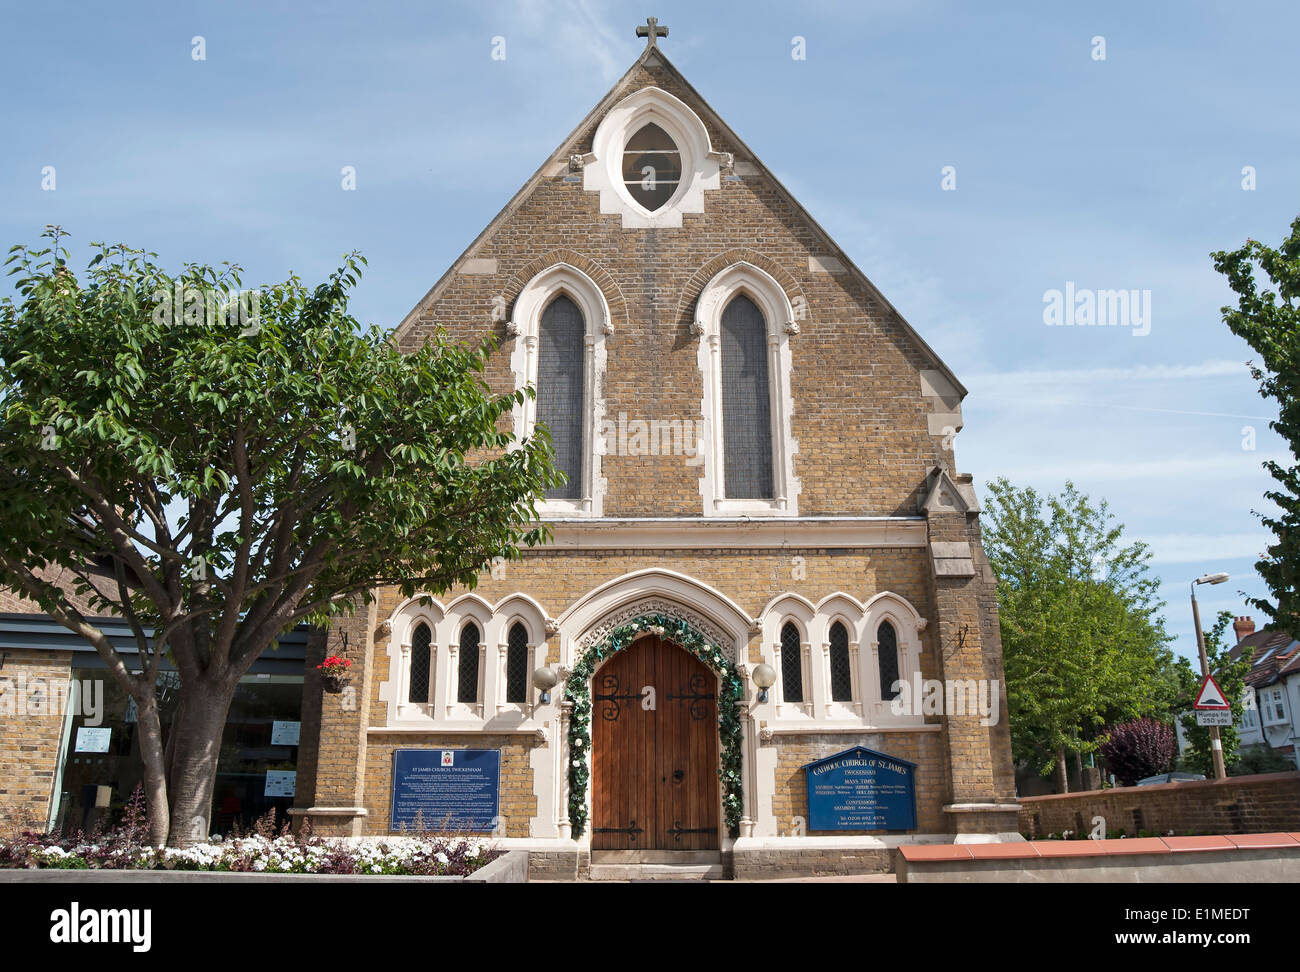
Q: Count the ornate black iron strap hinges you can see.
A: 4